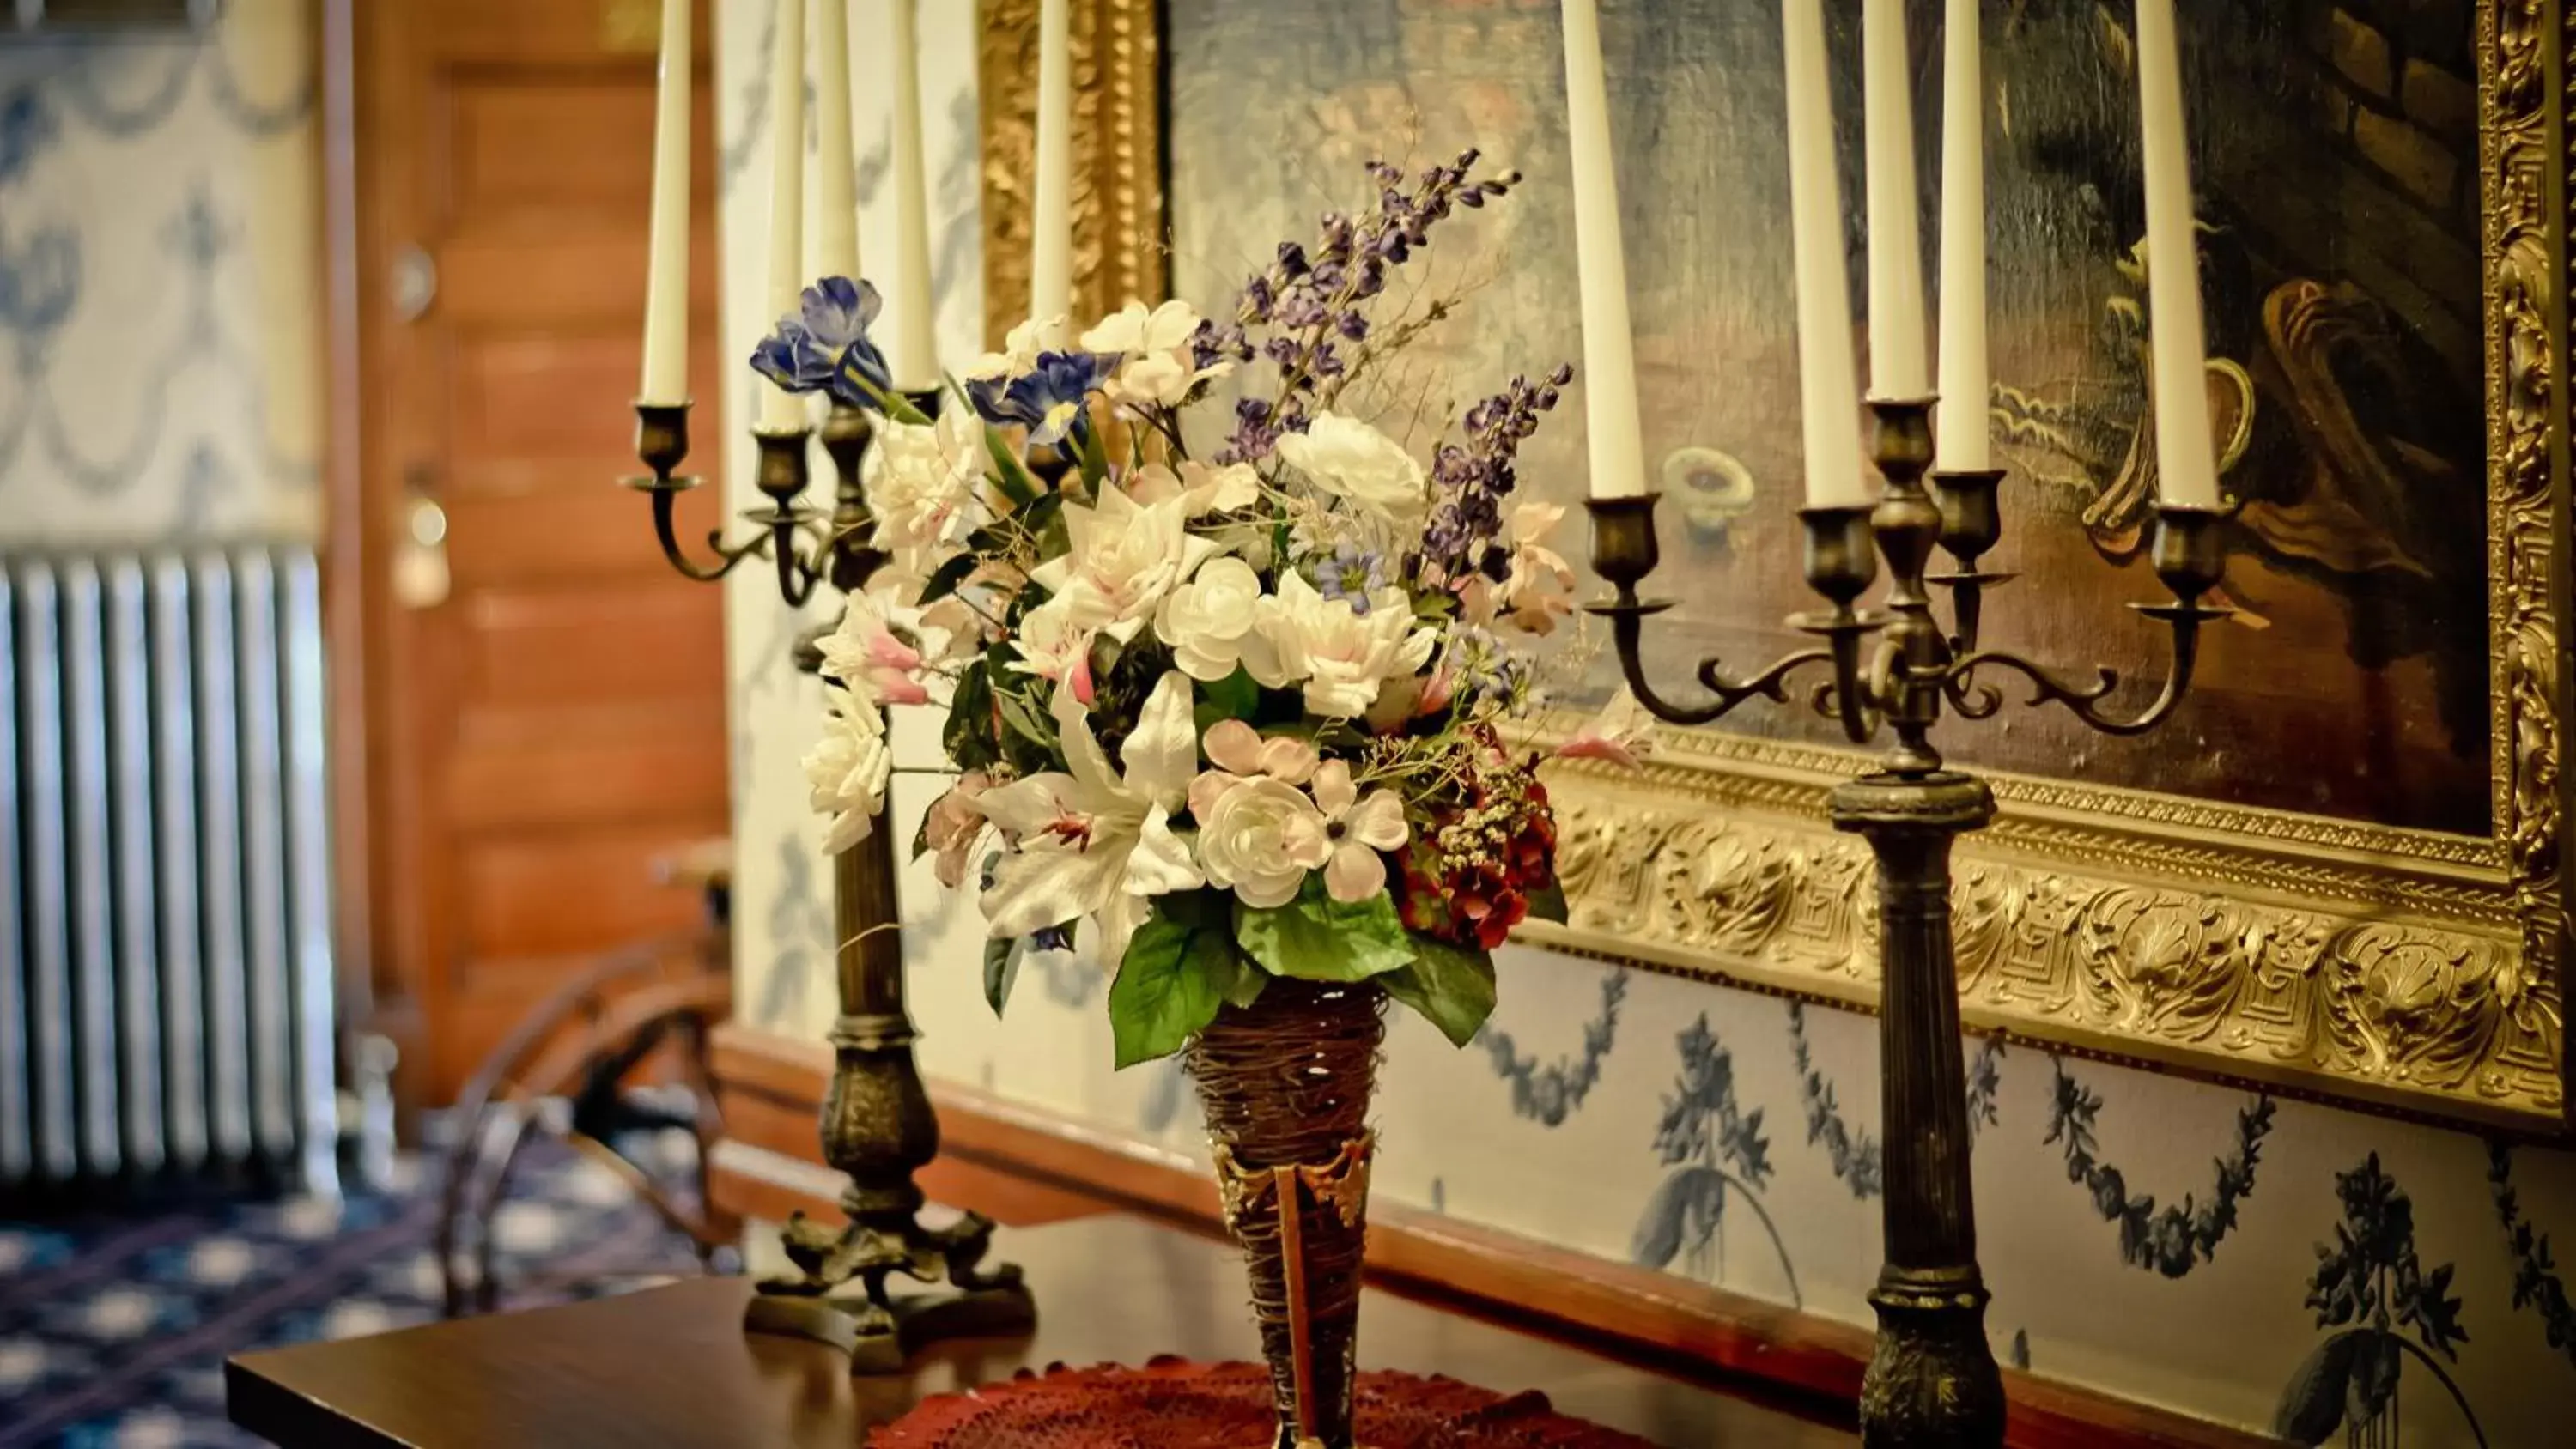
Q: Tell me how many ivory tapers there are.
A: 10